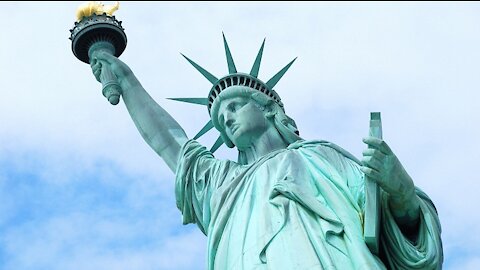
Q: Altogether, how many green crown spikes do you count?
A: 7